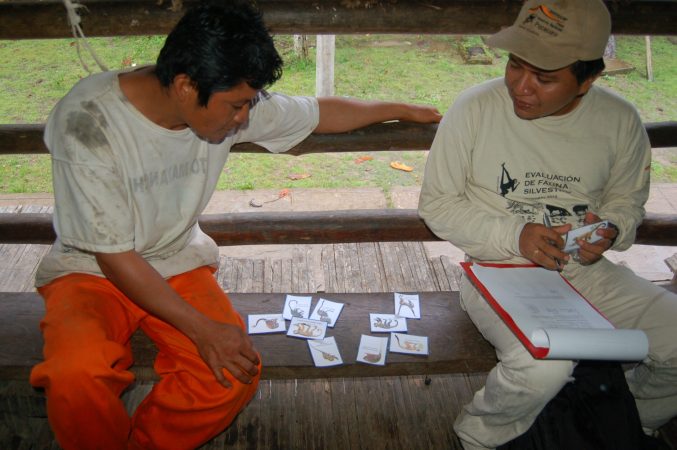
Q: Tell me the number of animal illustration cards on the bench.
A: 9